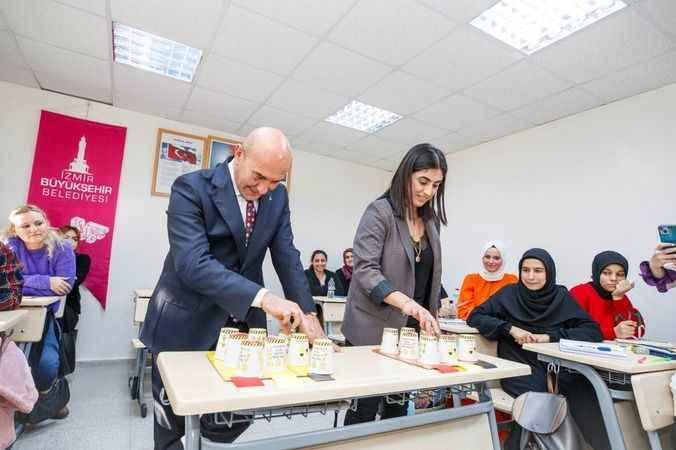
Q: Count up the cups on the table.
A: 12